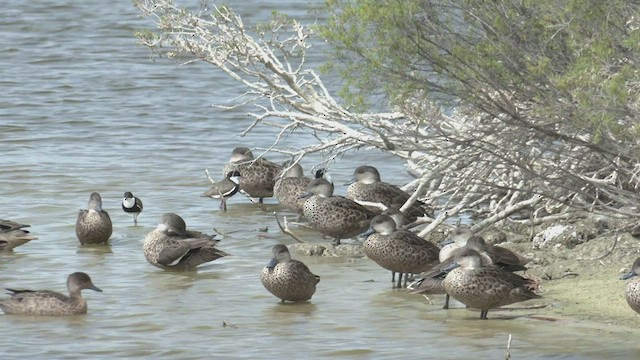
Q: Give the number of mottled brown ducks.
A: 15